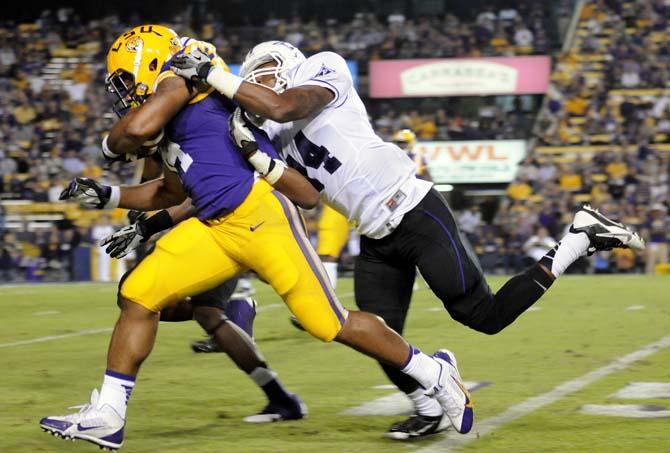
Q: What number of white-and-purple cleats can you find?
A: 2